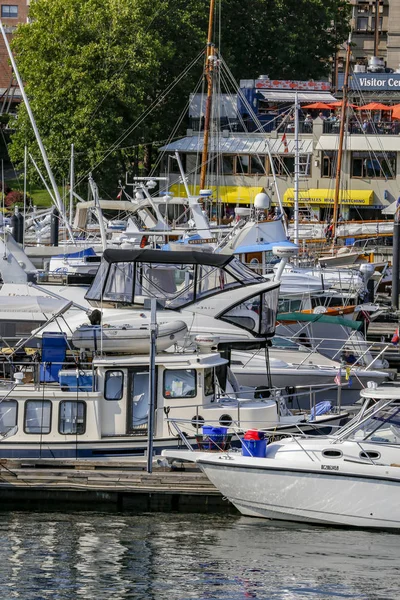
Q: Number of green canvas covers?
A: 1